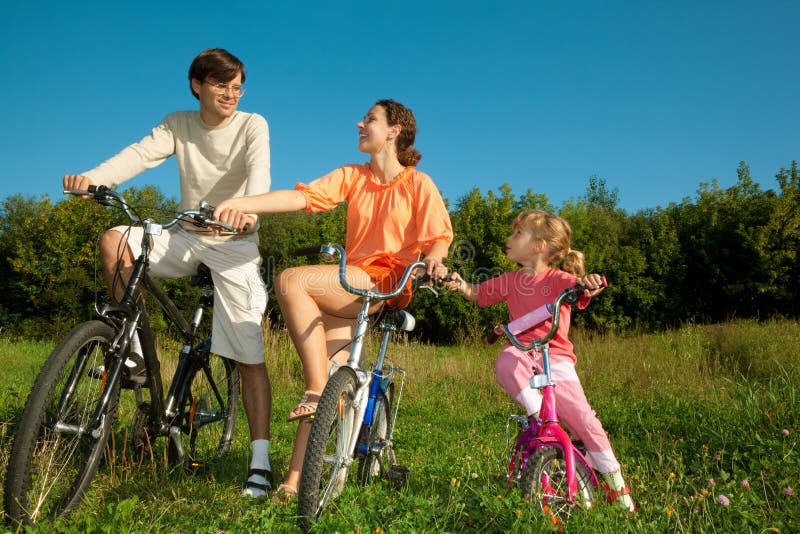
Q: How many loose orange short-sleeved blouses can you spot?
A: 1